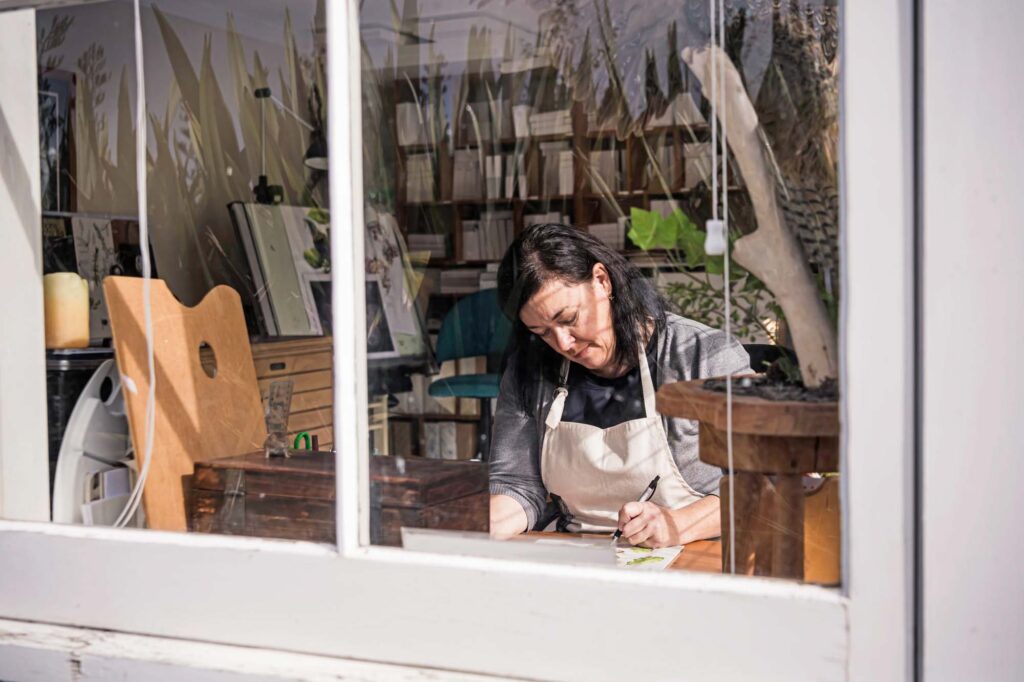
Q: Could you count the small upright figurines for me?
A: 0